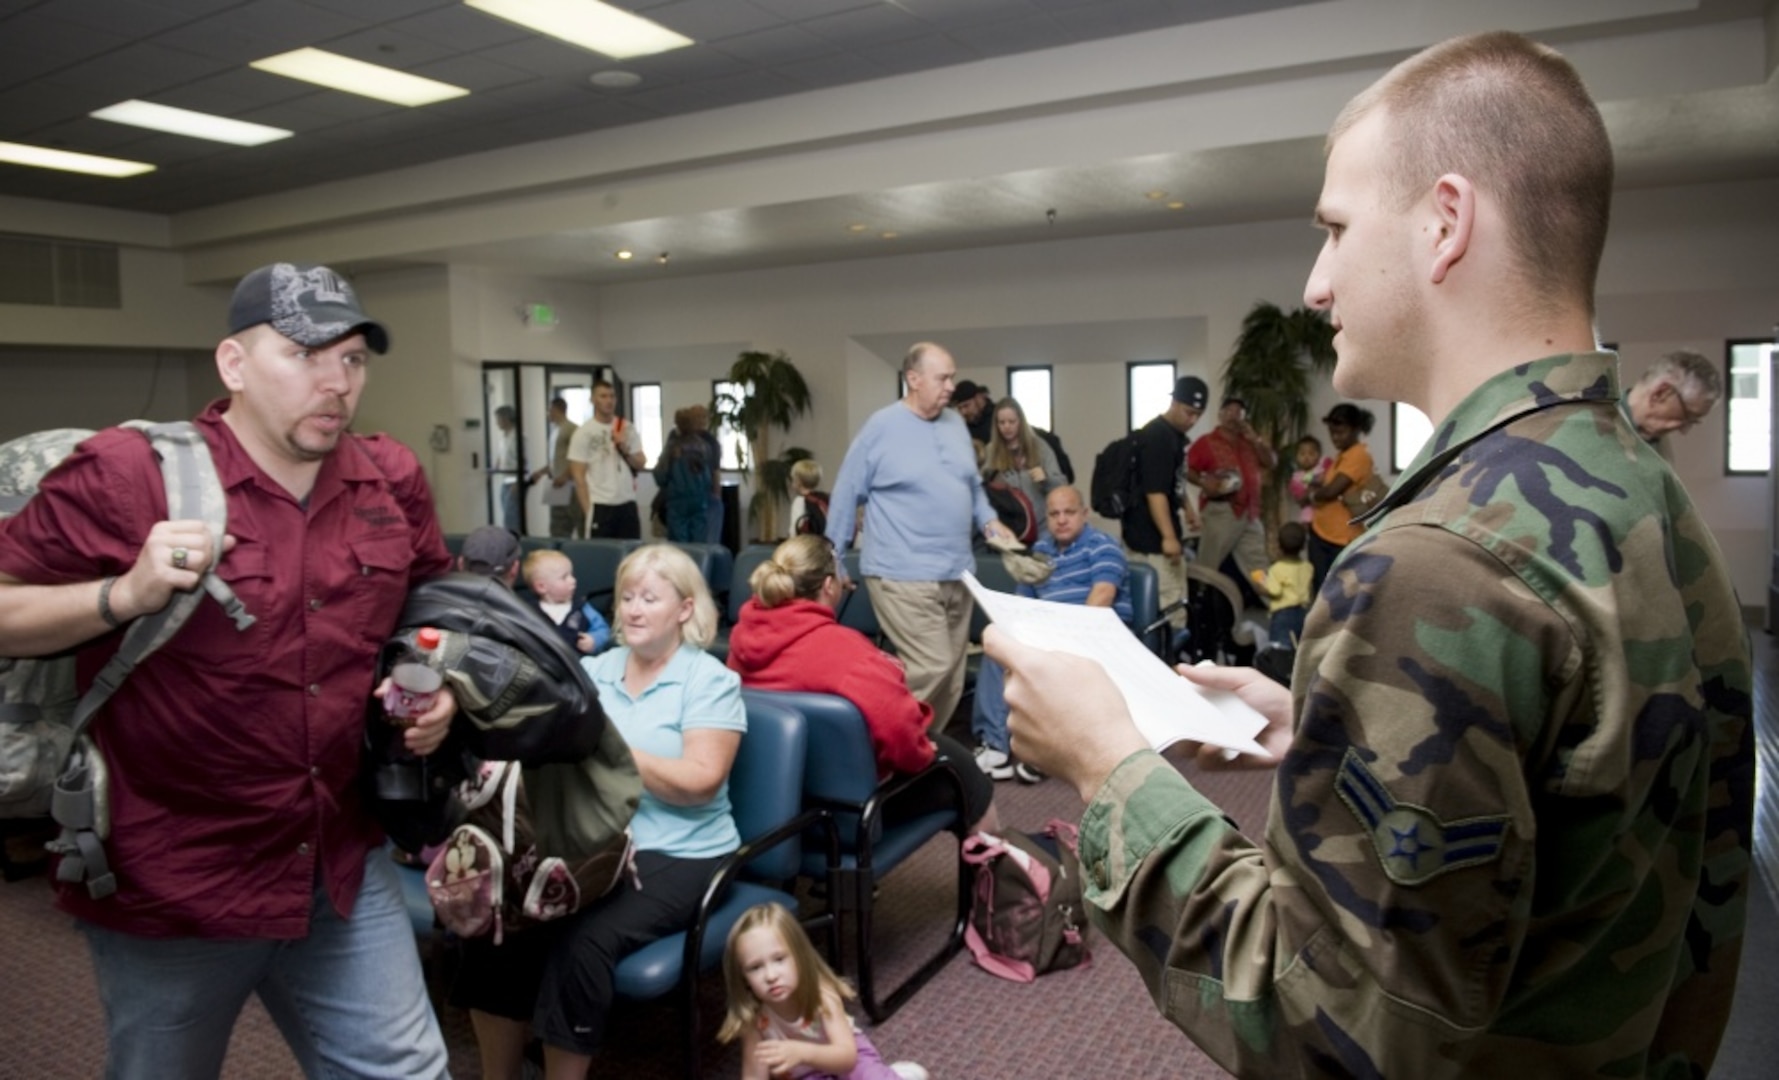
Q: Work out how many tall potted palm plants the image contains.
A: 2